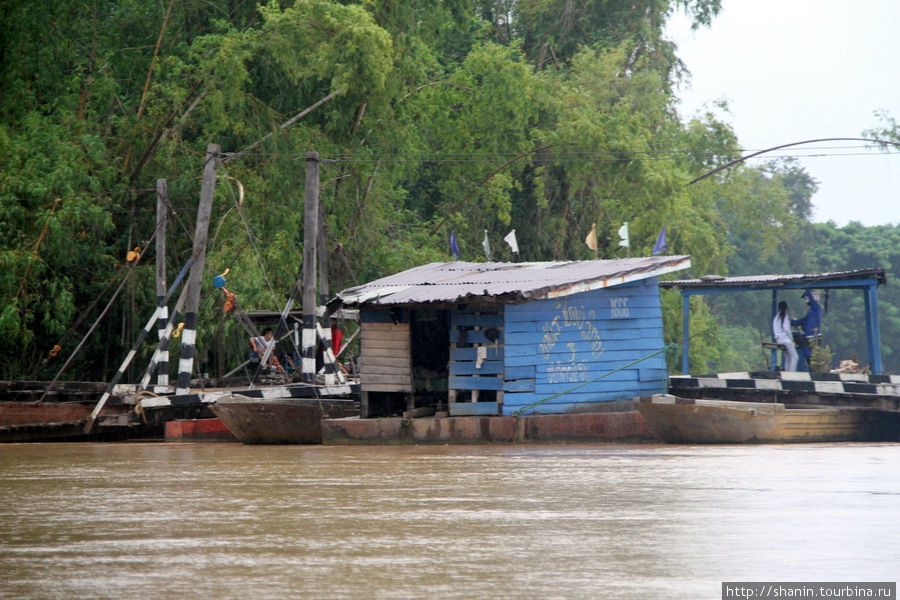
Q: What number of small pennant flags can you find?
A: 6